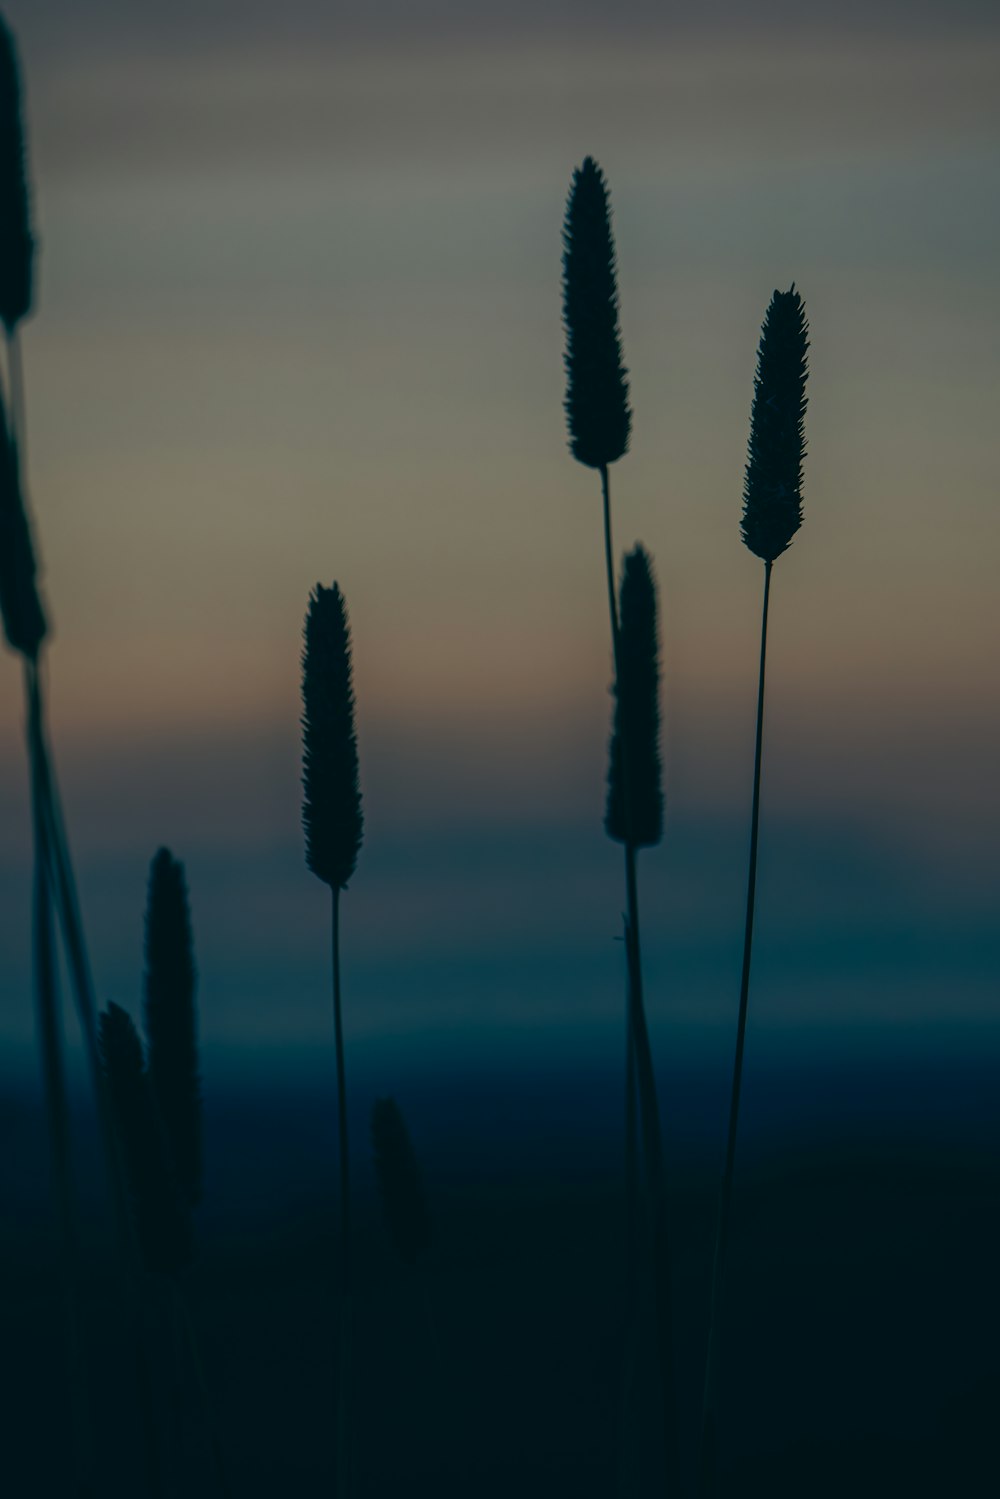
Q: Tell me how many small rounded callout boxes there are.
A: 0